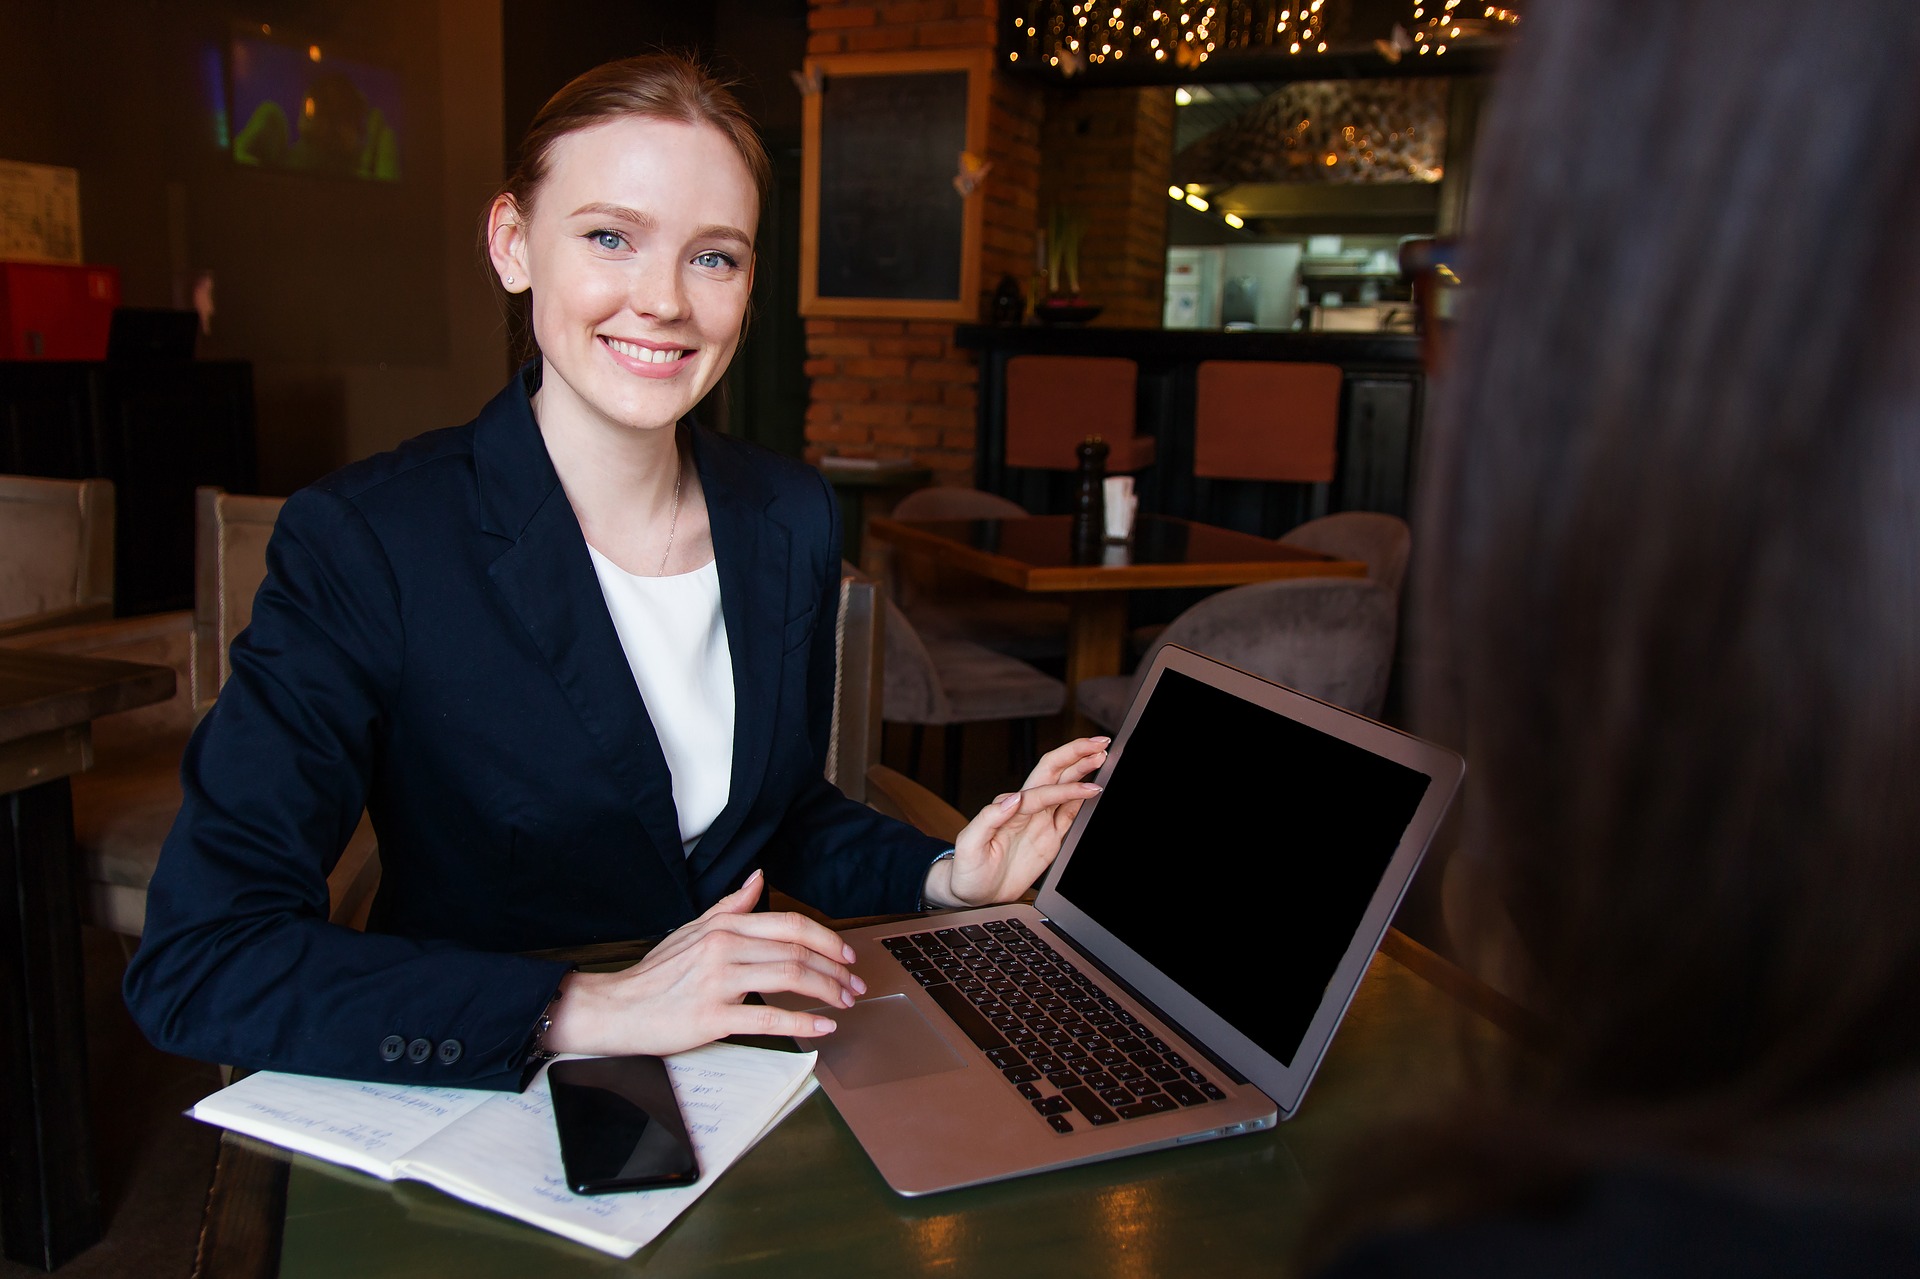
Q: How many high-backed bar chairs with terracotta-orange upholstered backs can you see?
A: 2